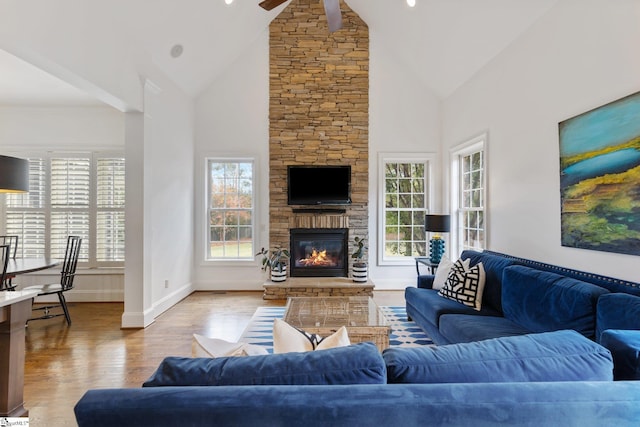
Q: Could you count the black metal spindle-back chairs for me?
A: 3